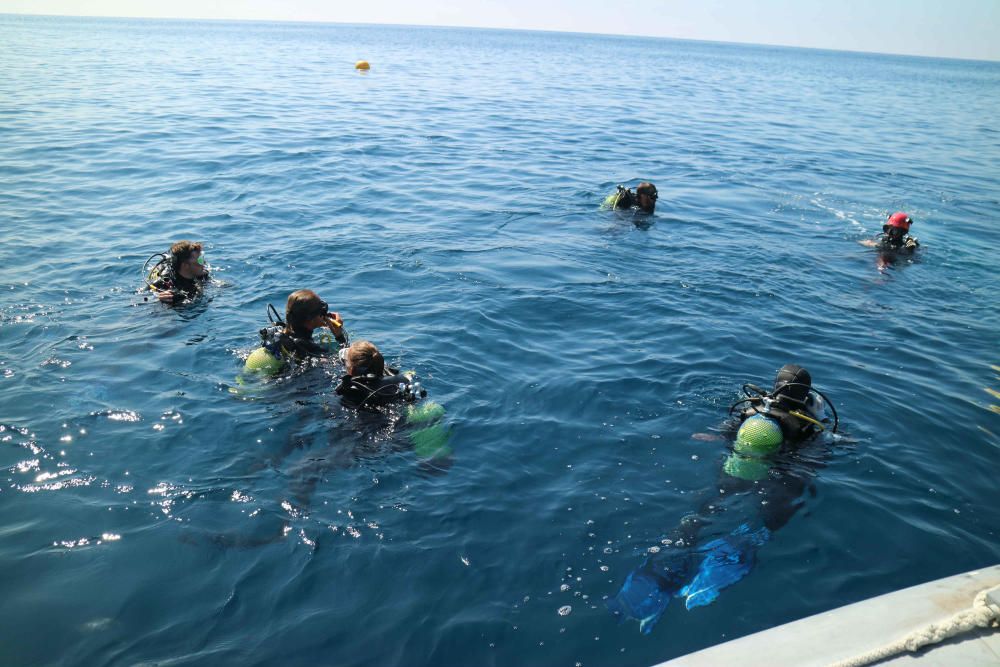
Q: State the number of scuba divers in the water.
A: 6